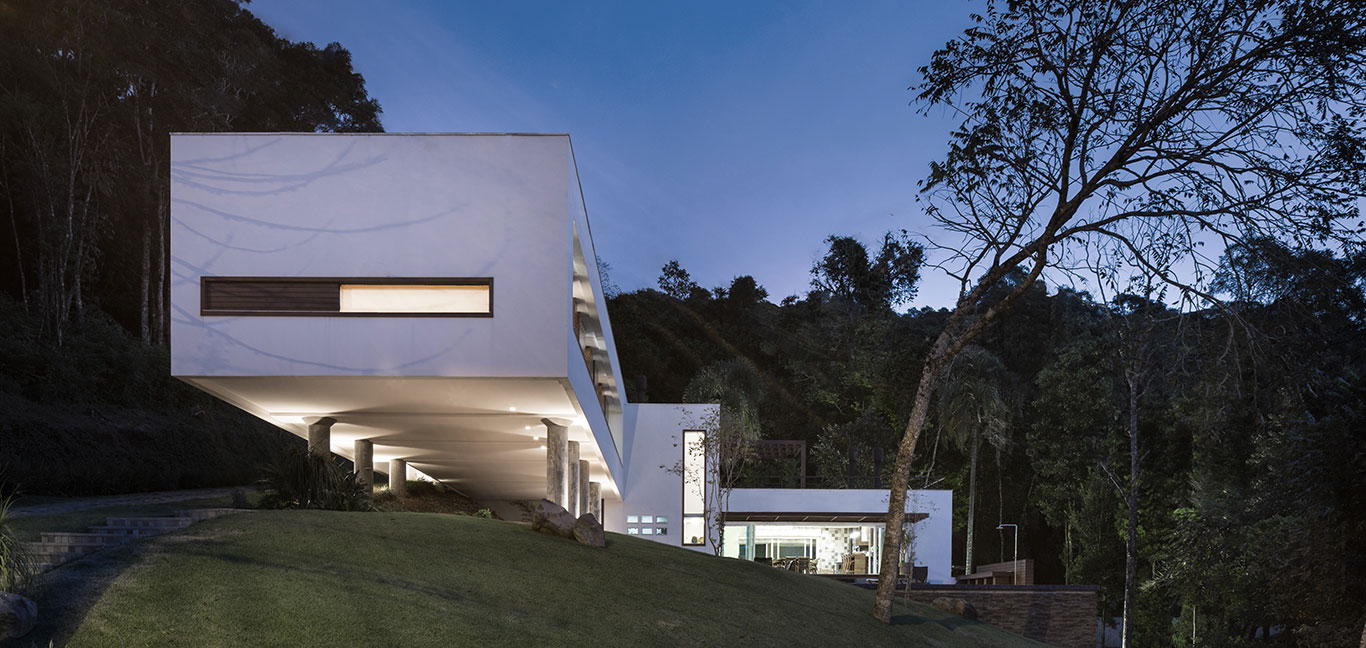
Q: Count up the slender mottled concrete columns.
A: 7